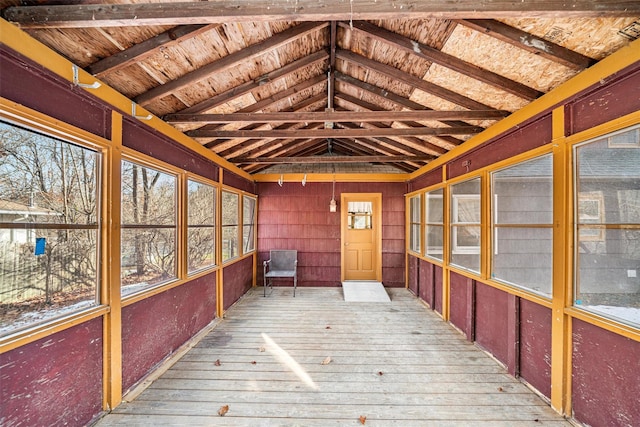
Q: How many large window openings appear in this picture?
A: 10